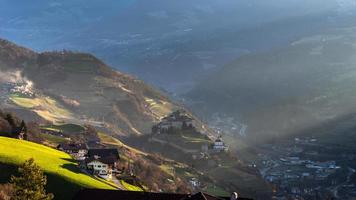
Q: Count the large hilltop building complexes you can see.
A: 1